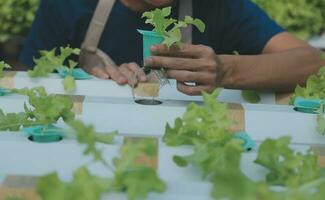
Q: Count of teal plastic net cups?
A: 6